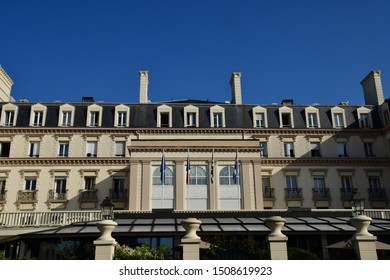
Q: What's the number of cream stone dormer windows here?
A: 13